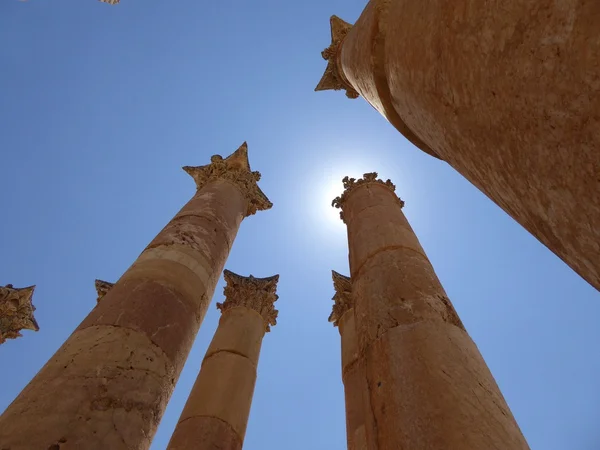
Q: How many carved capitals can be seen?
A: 7